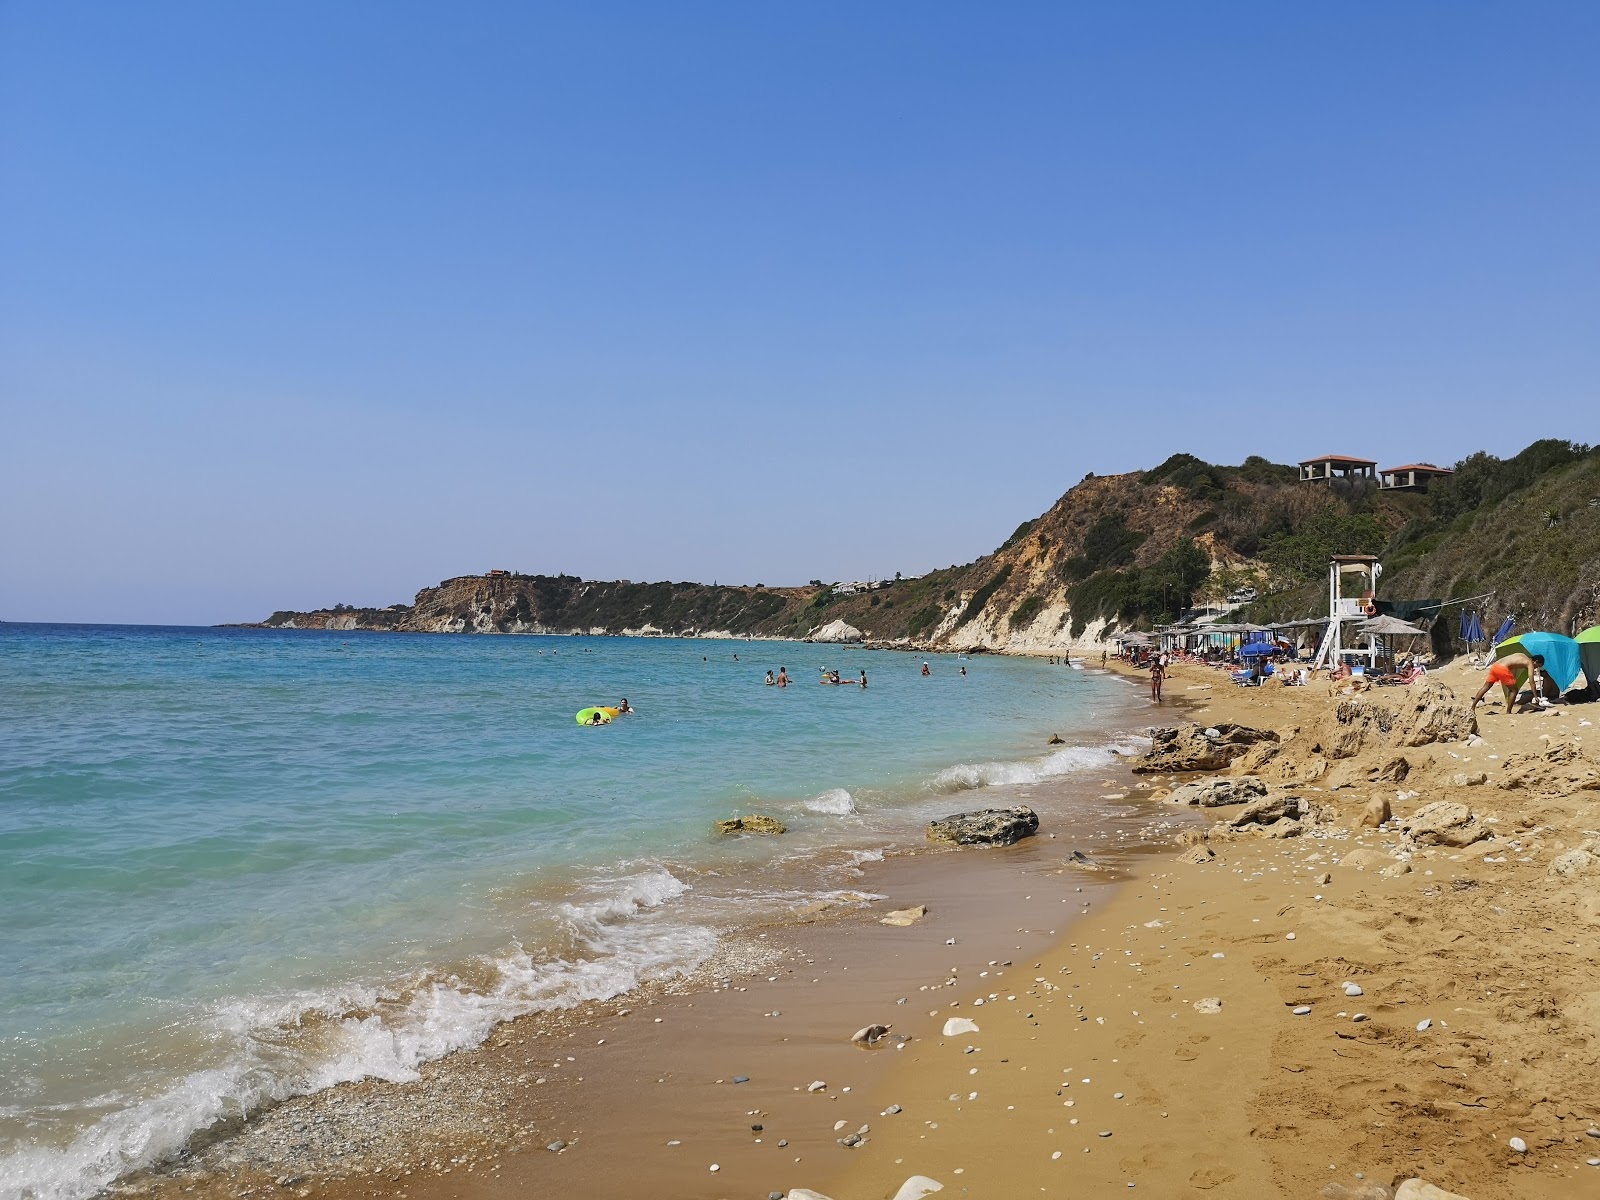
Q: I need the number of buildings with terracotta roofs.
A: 2